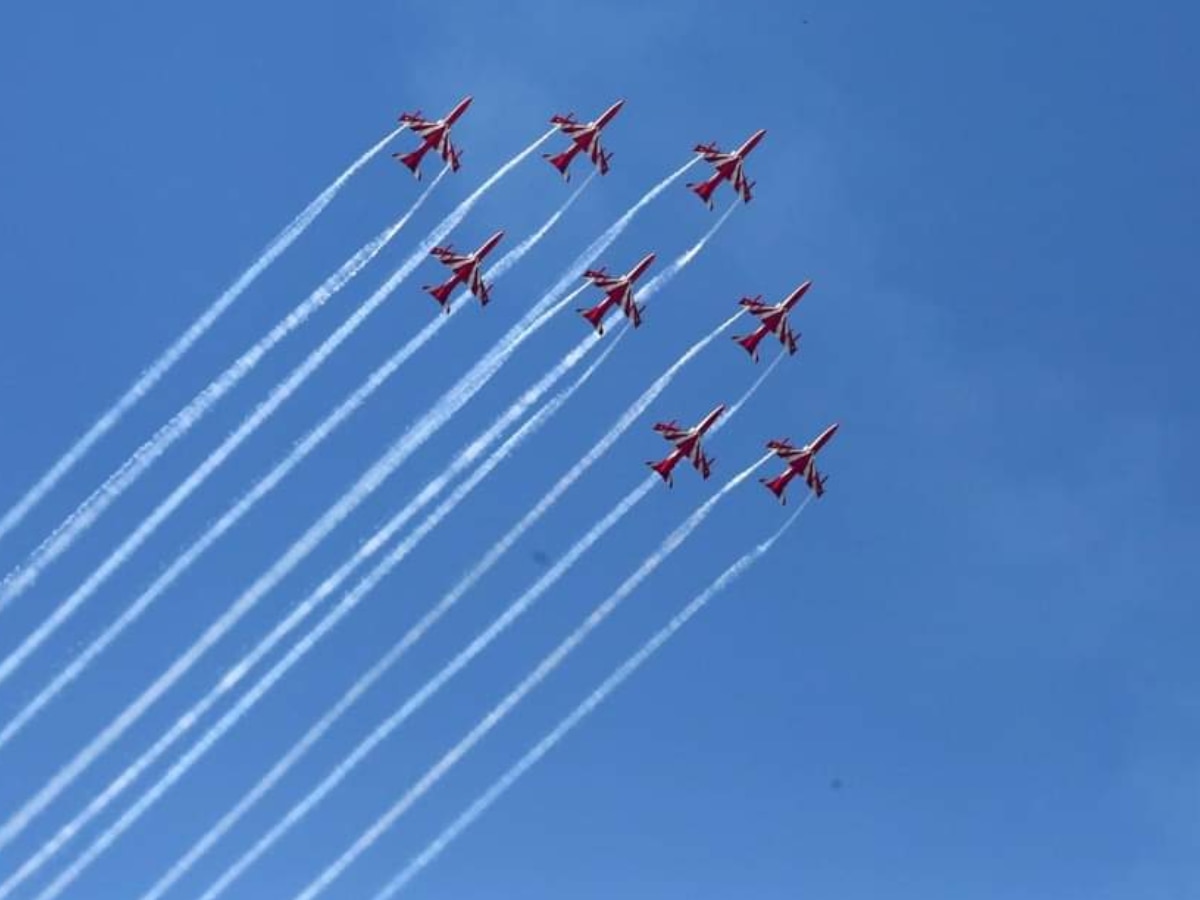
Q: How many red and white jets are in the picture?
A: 8